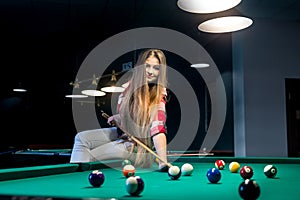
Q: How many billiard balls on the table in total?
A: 12